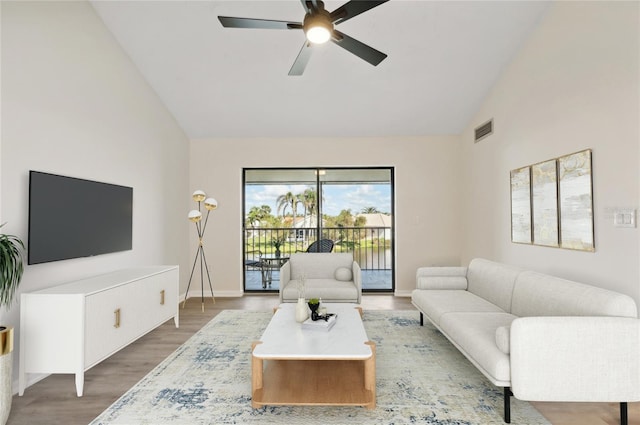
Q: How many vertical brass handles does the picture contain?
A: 2